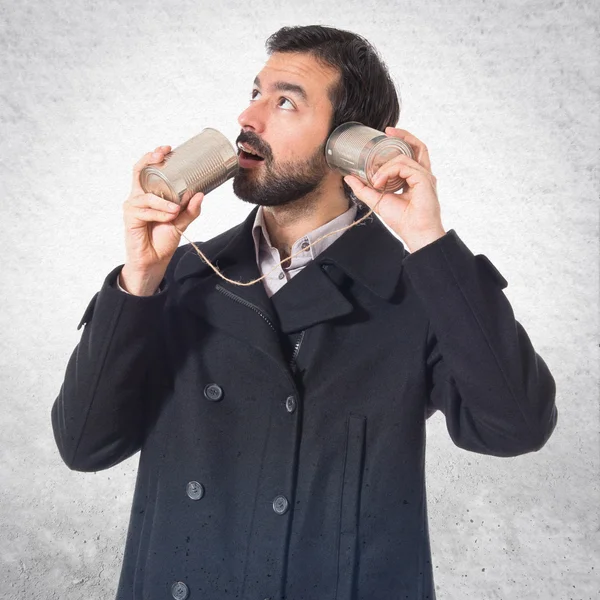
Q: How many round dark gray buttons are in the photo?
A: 5